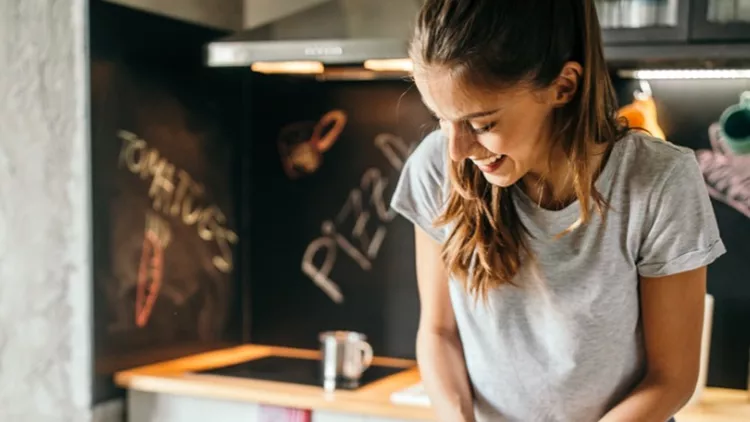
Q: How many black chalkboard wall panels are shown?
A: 2